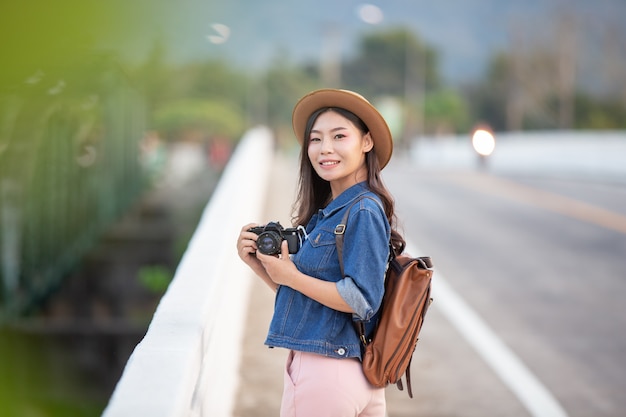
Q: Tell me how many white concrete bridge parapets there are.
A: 2